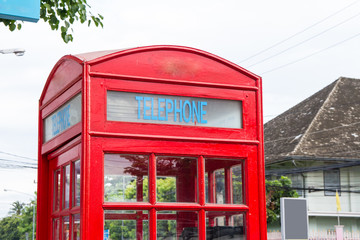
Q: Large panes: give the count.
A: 2